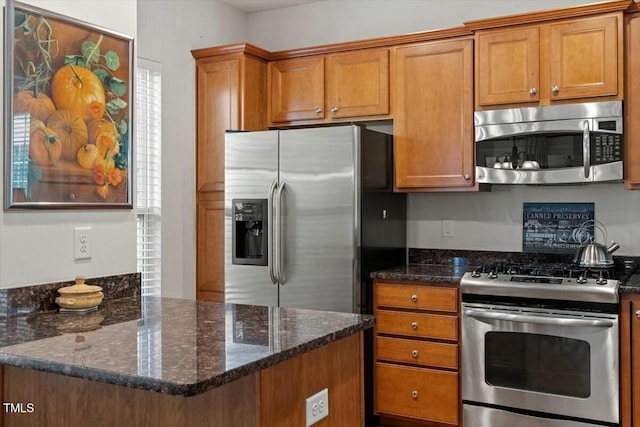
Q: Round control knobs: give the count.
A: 4